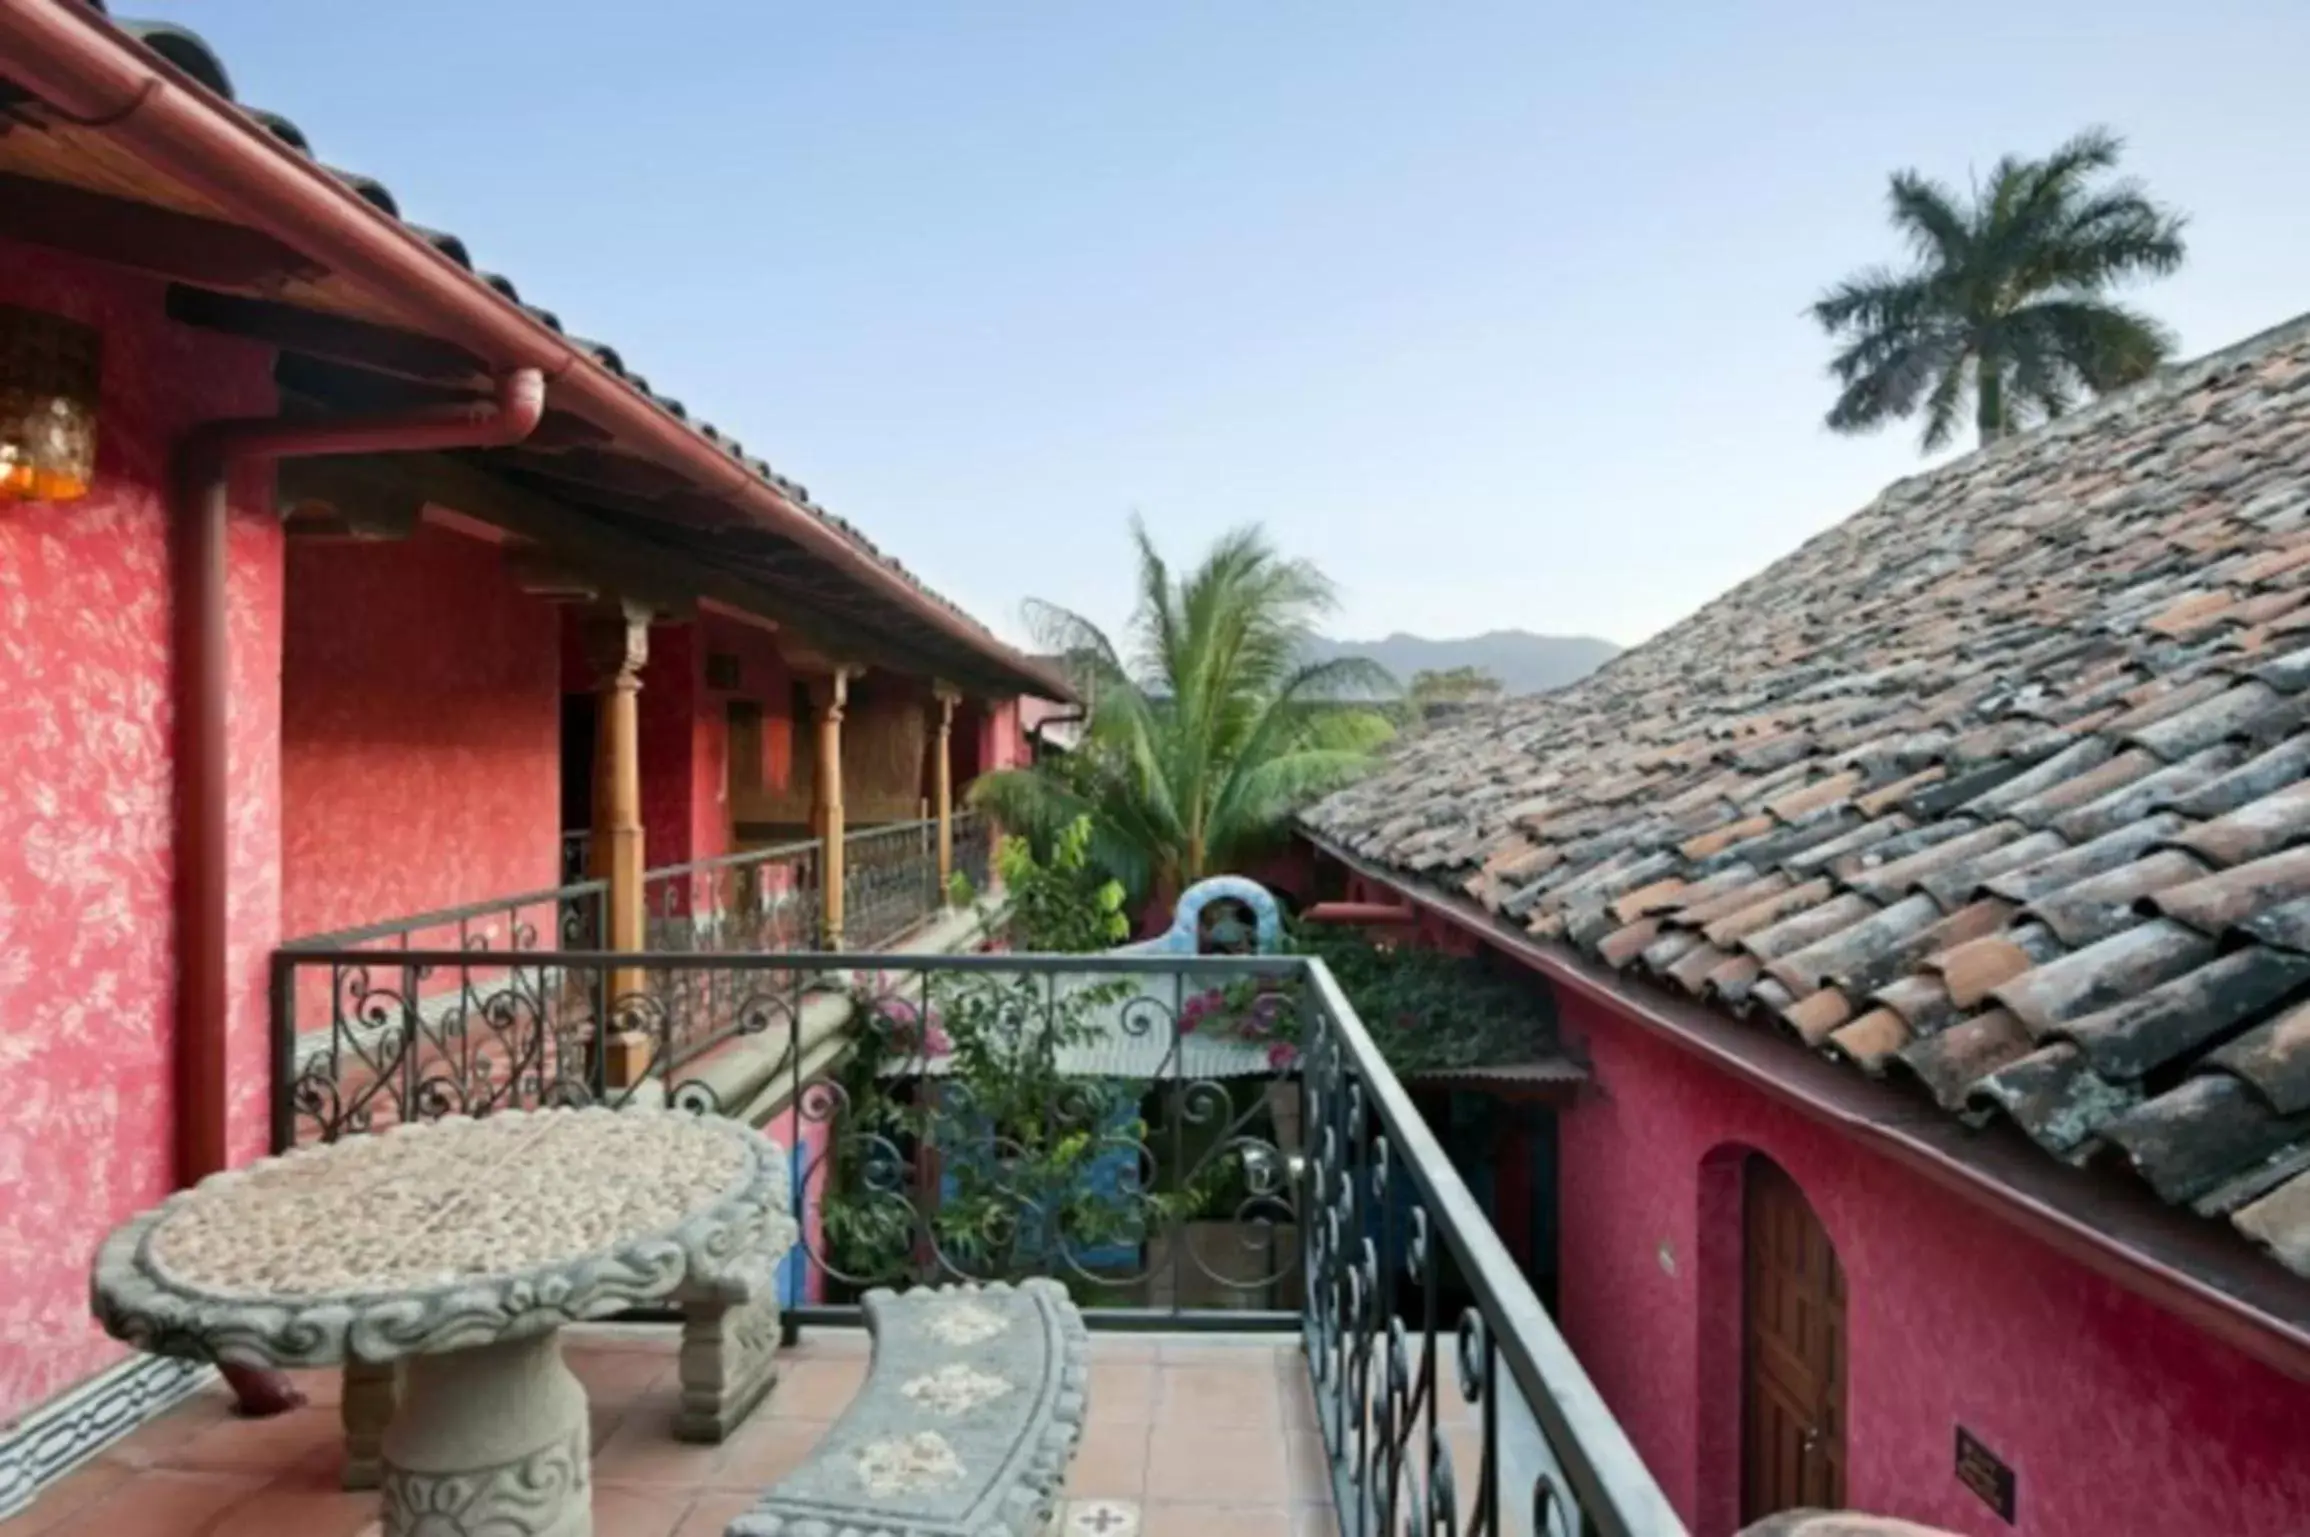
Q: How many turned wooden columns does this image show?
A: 3